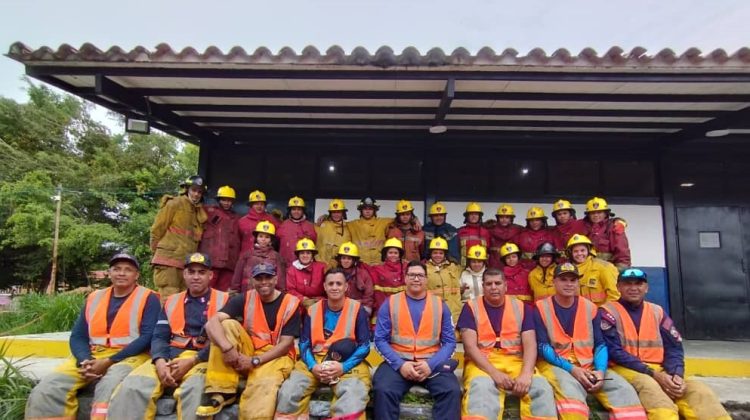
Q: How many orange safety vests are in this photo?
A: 8